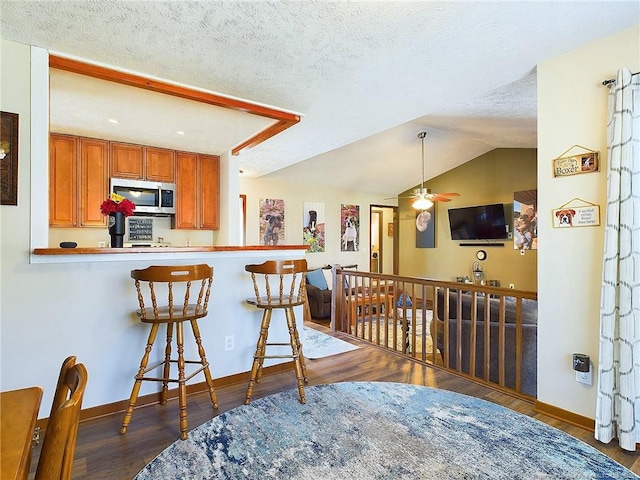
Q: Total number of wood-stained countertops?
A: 1